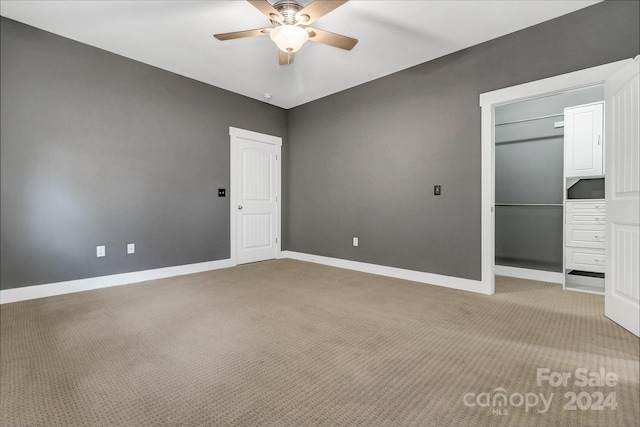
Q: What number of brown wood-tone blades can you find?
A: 5